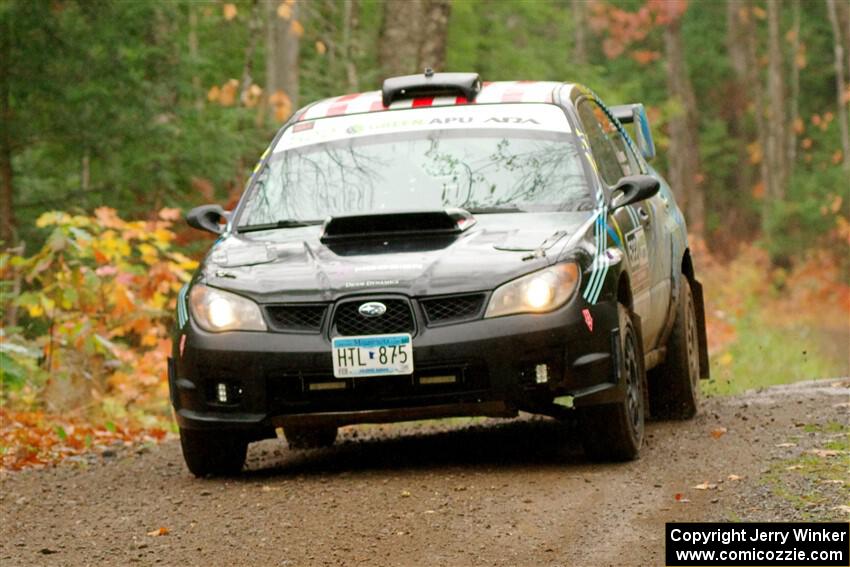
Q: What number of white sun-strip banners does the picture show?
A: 1